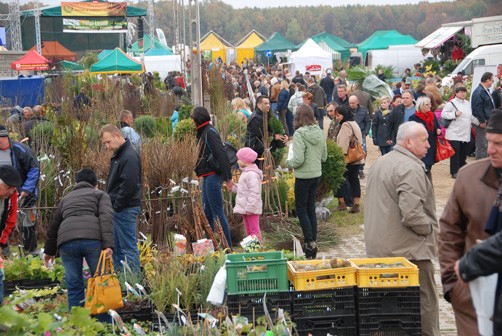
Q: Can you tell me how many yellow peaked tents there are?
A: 2